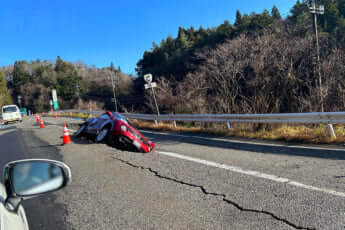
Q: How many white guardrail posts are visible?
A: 4